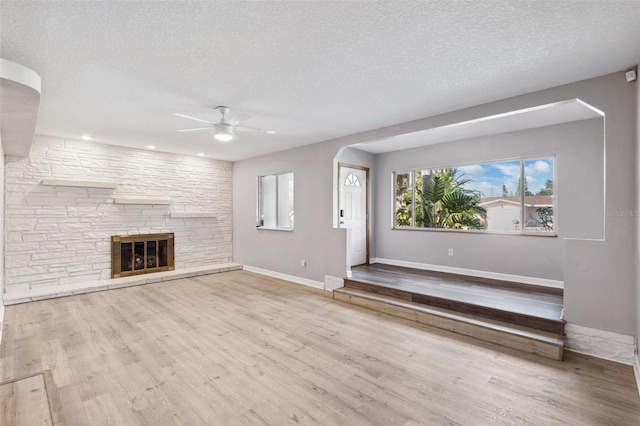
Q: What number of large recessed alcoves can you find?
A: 1